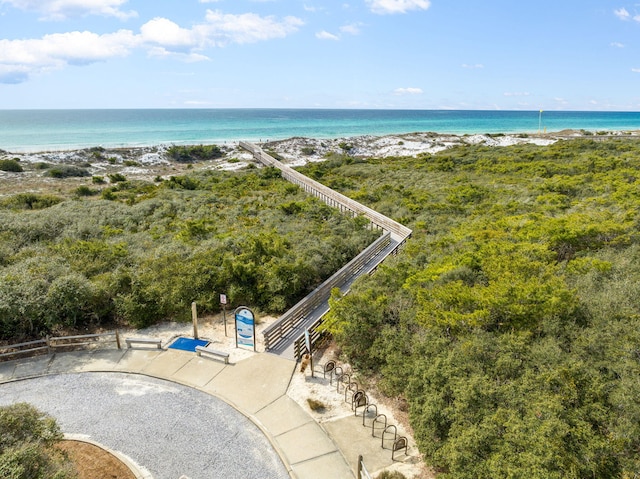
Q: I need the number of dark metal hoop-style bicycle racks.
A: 10